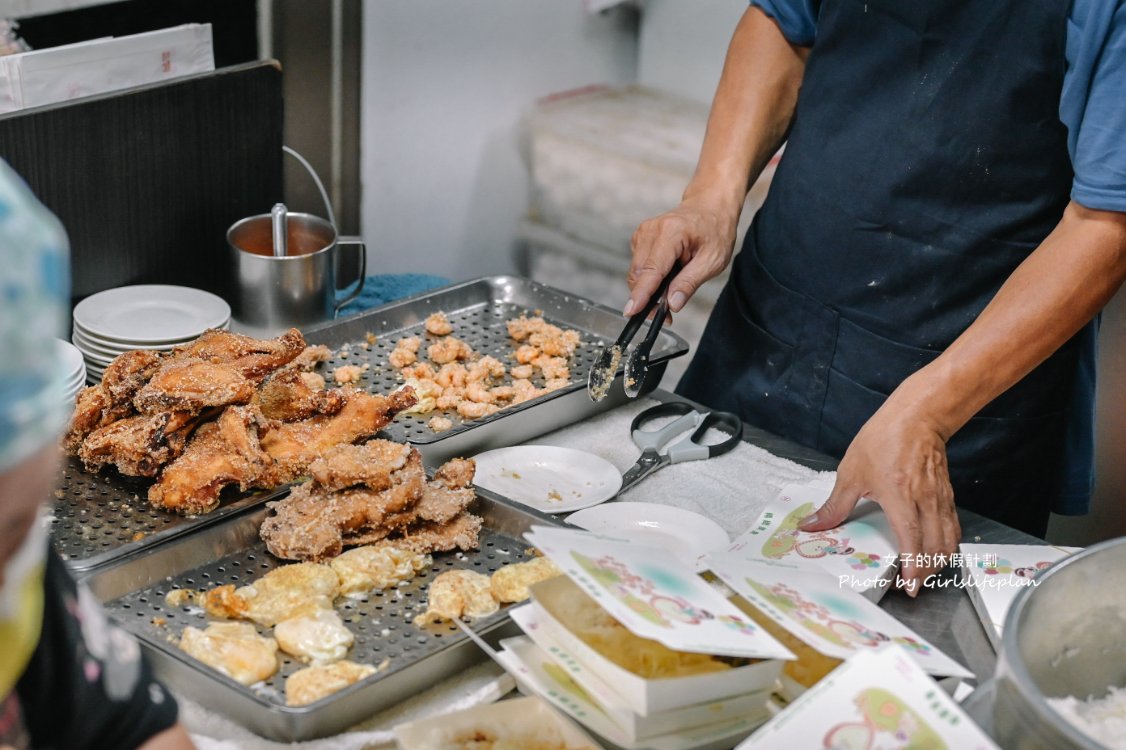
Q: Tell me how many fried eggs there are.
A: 7